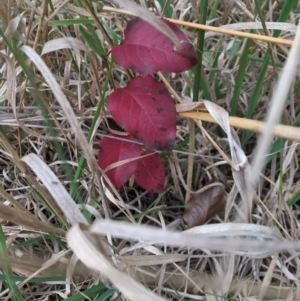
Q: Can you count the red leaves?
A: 4